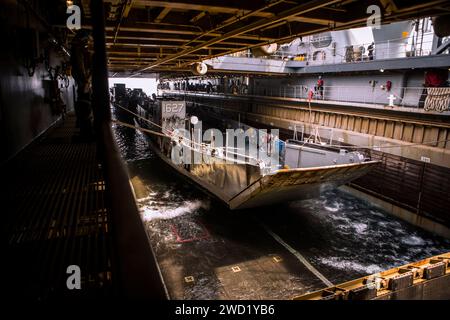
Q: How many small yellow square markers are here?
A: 3